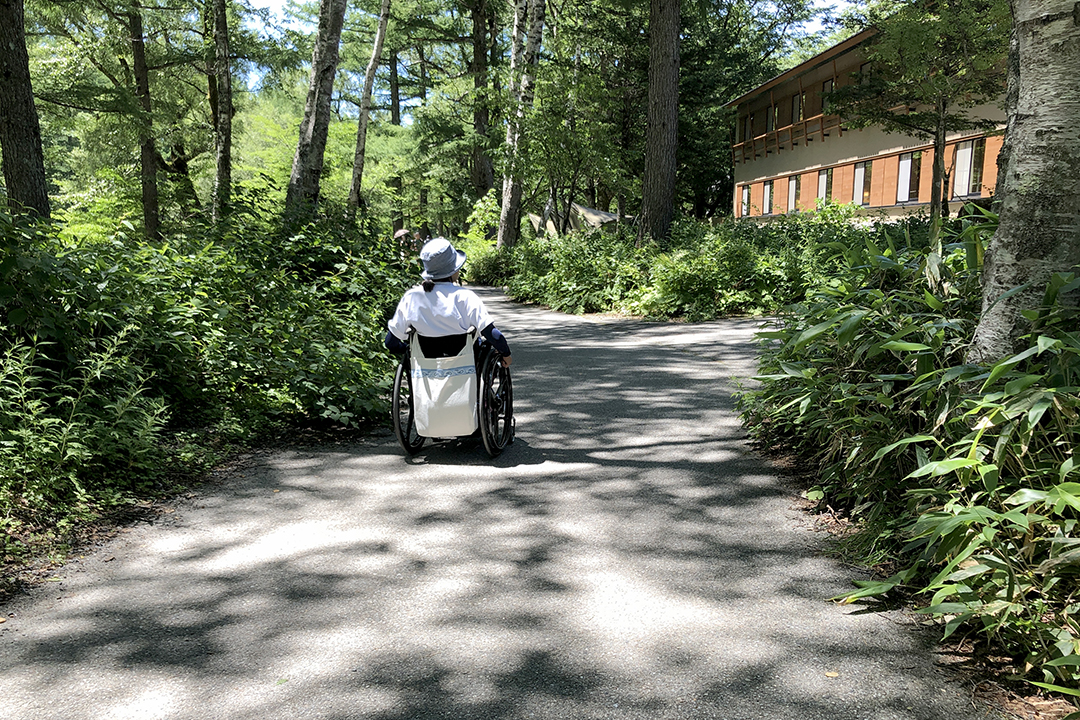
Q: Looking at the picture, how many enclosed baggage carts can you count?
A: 0